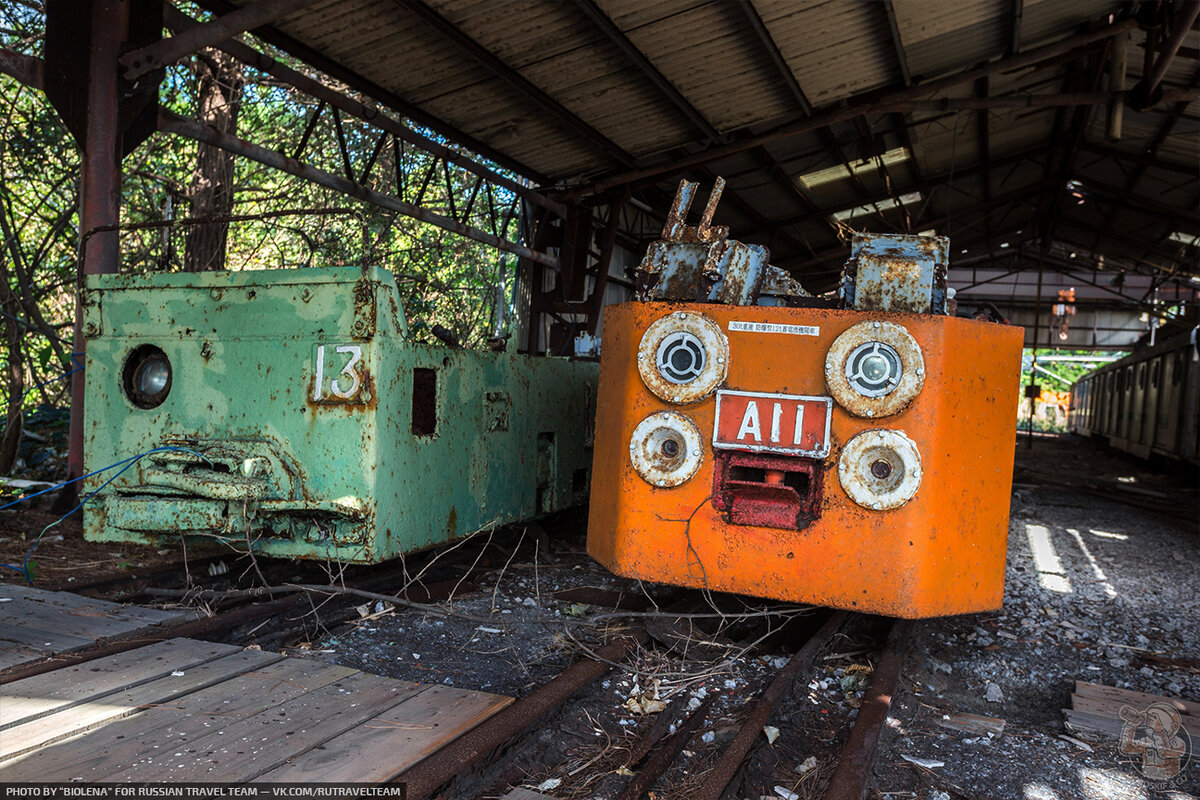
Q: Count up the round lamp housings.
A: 5